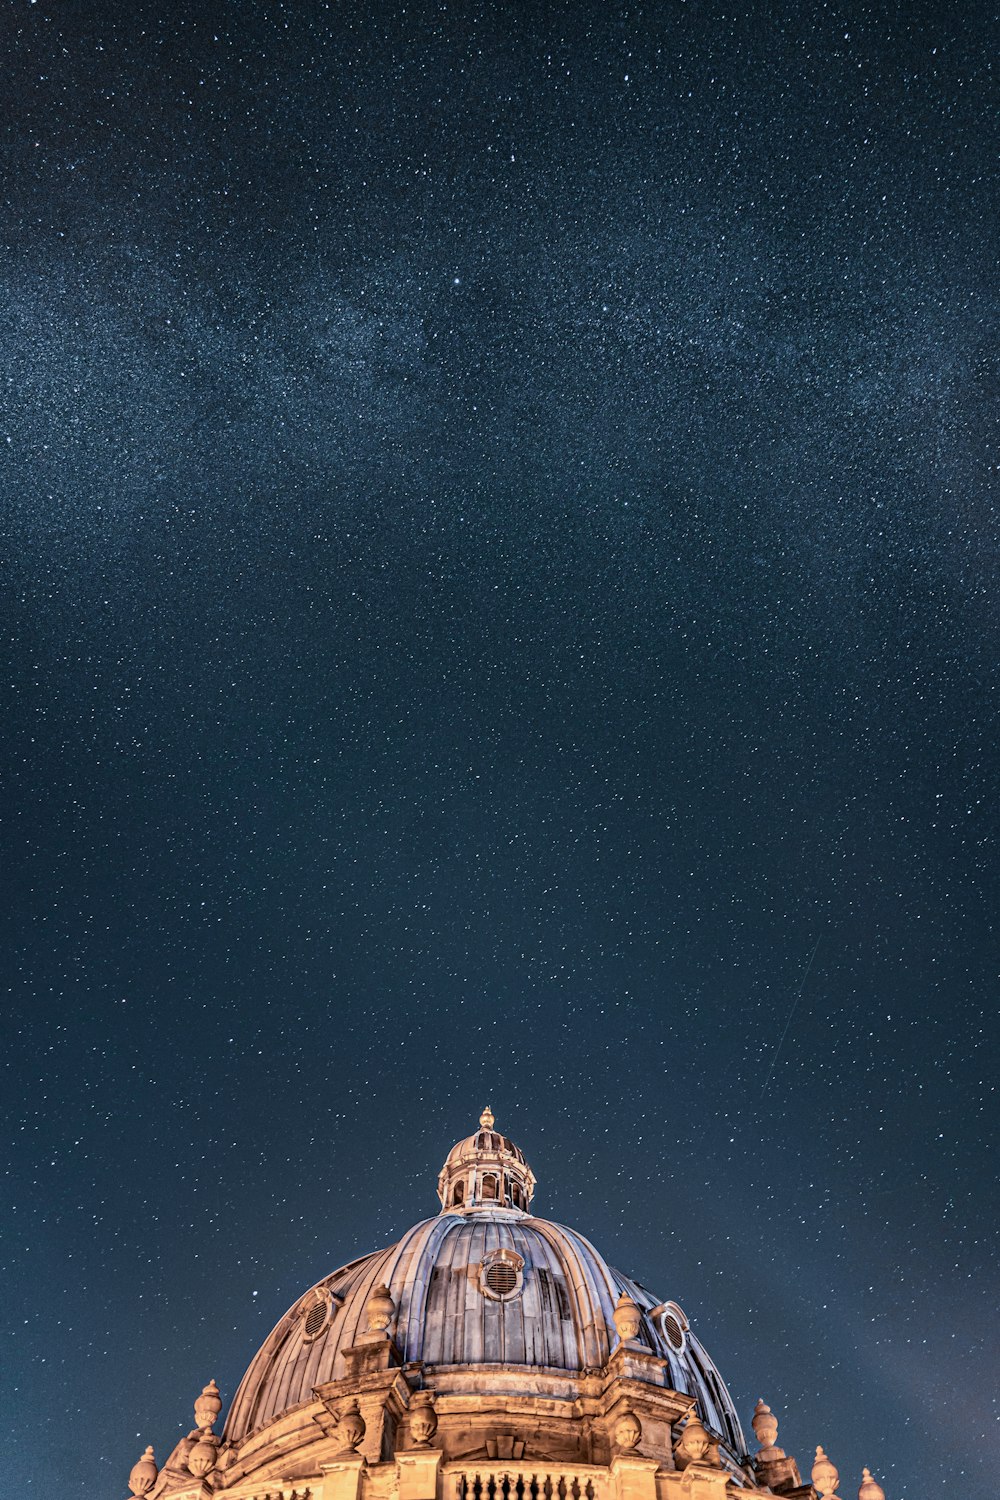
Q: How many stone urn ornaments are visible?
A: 12